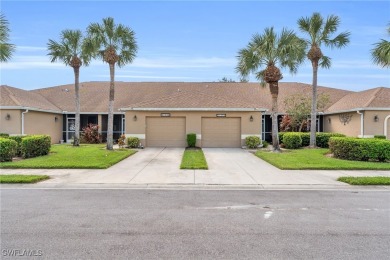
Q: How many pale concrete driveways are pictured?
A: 2